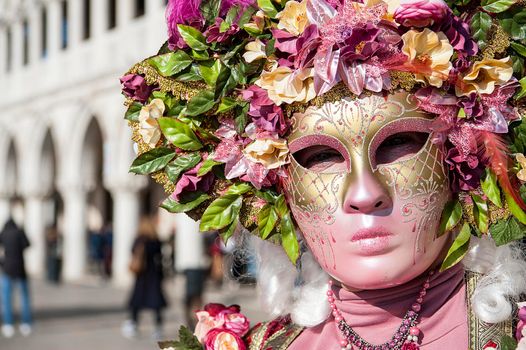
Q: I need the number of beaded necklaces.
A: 1